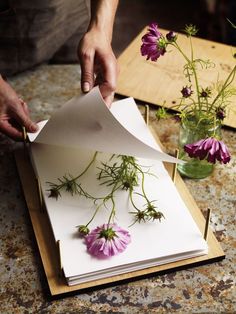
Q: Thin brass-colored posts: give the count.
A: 6